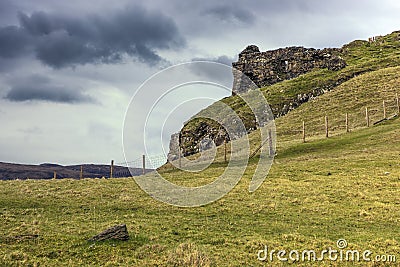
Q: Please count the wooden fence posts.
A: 13